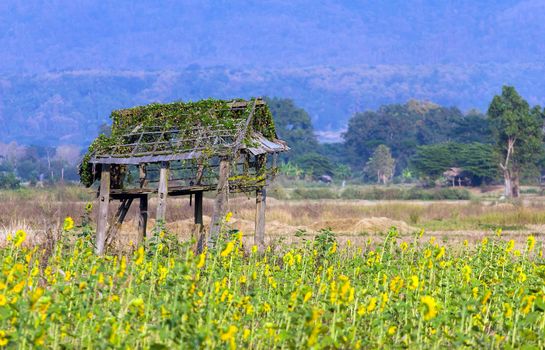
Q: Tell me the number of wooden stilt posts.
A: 6